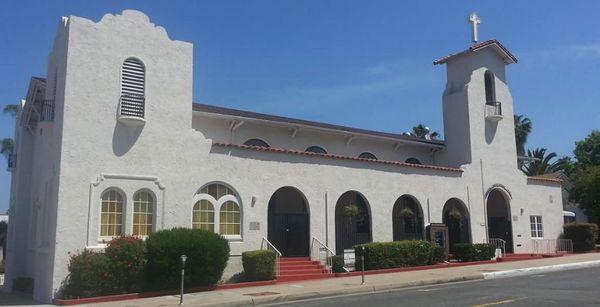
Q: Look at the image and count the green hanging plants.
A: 3